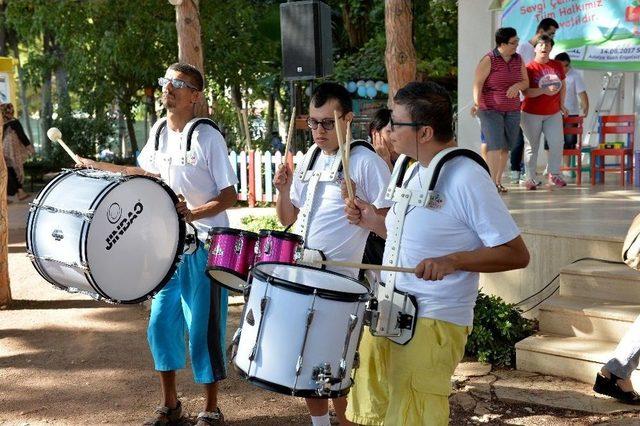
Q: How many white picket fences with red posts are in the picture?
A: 1